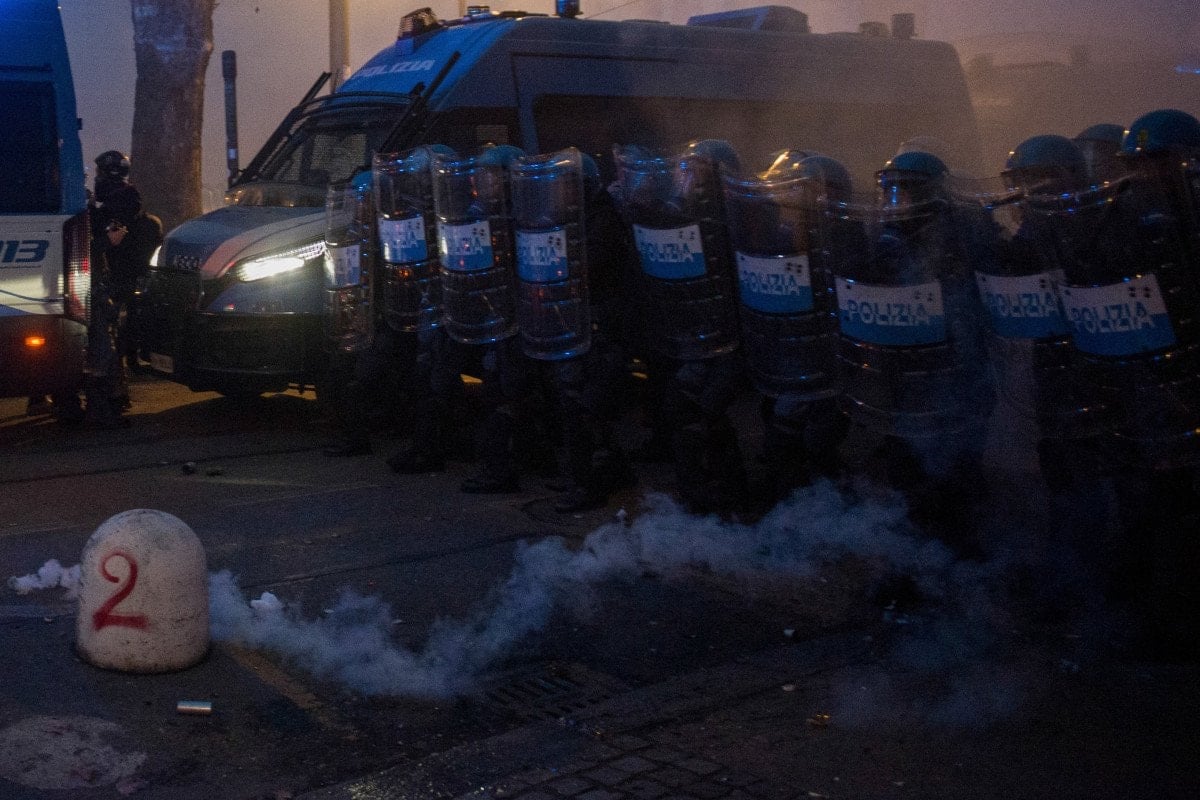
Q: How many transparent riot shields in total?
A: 9